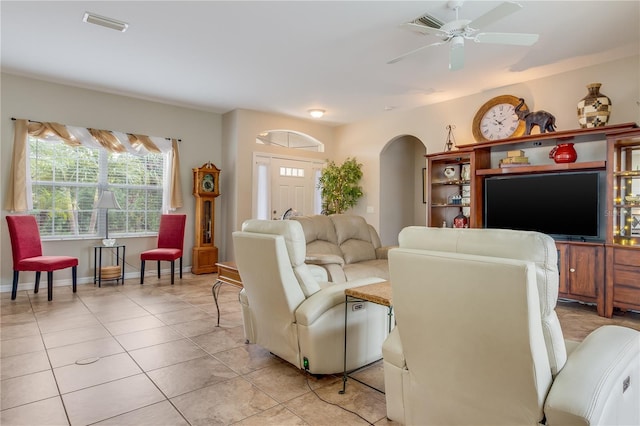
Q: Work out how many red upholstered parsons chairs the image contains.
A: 2